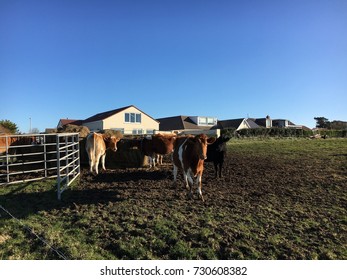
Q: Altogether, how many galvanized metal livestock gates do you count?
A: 2